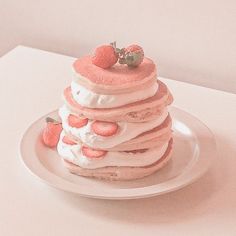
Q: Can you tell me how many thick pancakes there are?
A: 4